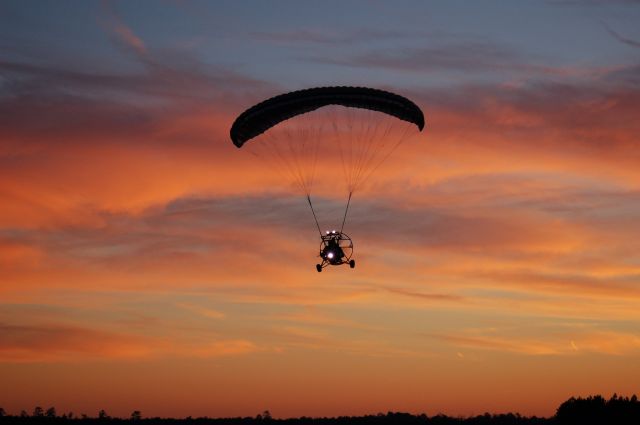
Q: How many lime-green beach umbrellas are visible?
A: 0